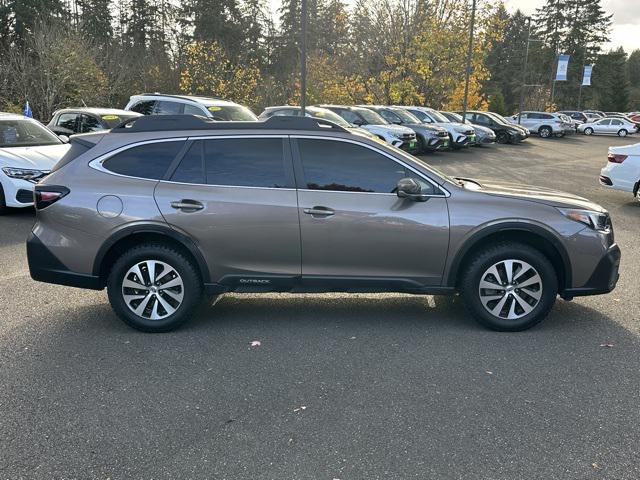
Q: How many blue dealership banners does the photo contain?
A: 2